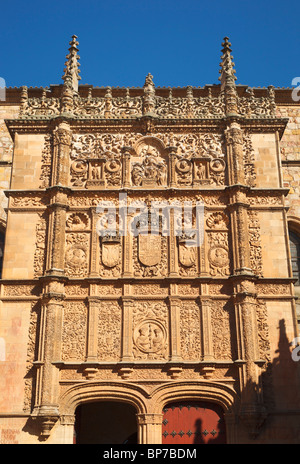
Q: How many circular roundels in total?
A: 7